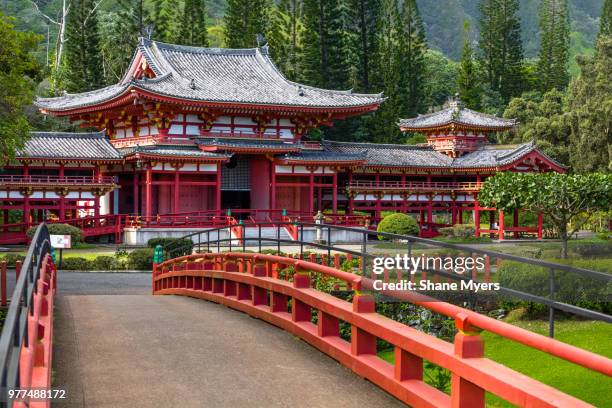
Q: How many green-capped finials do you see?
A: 6